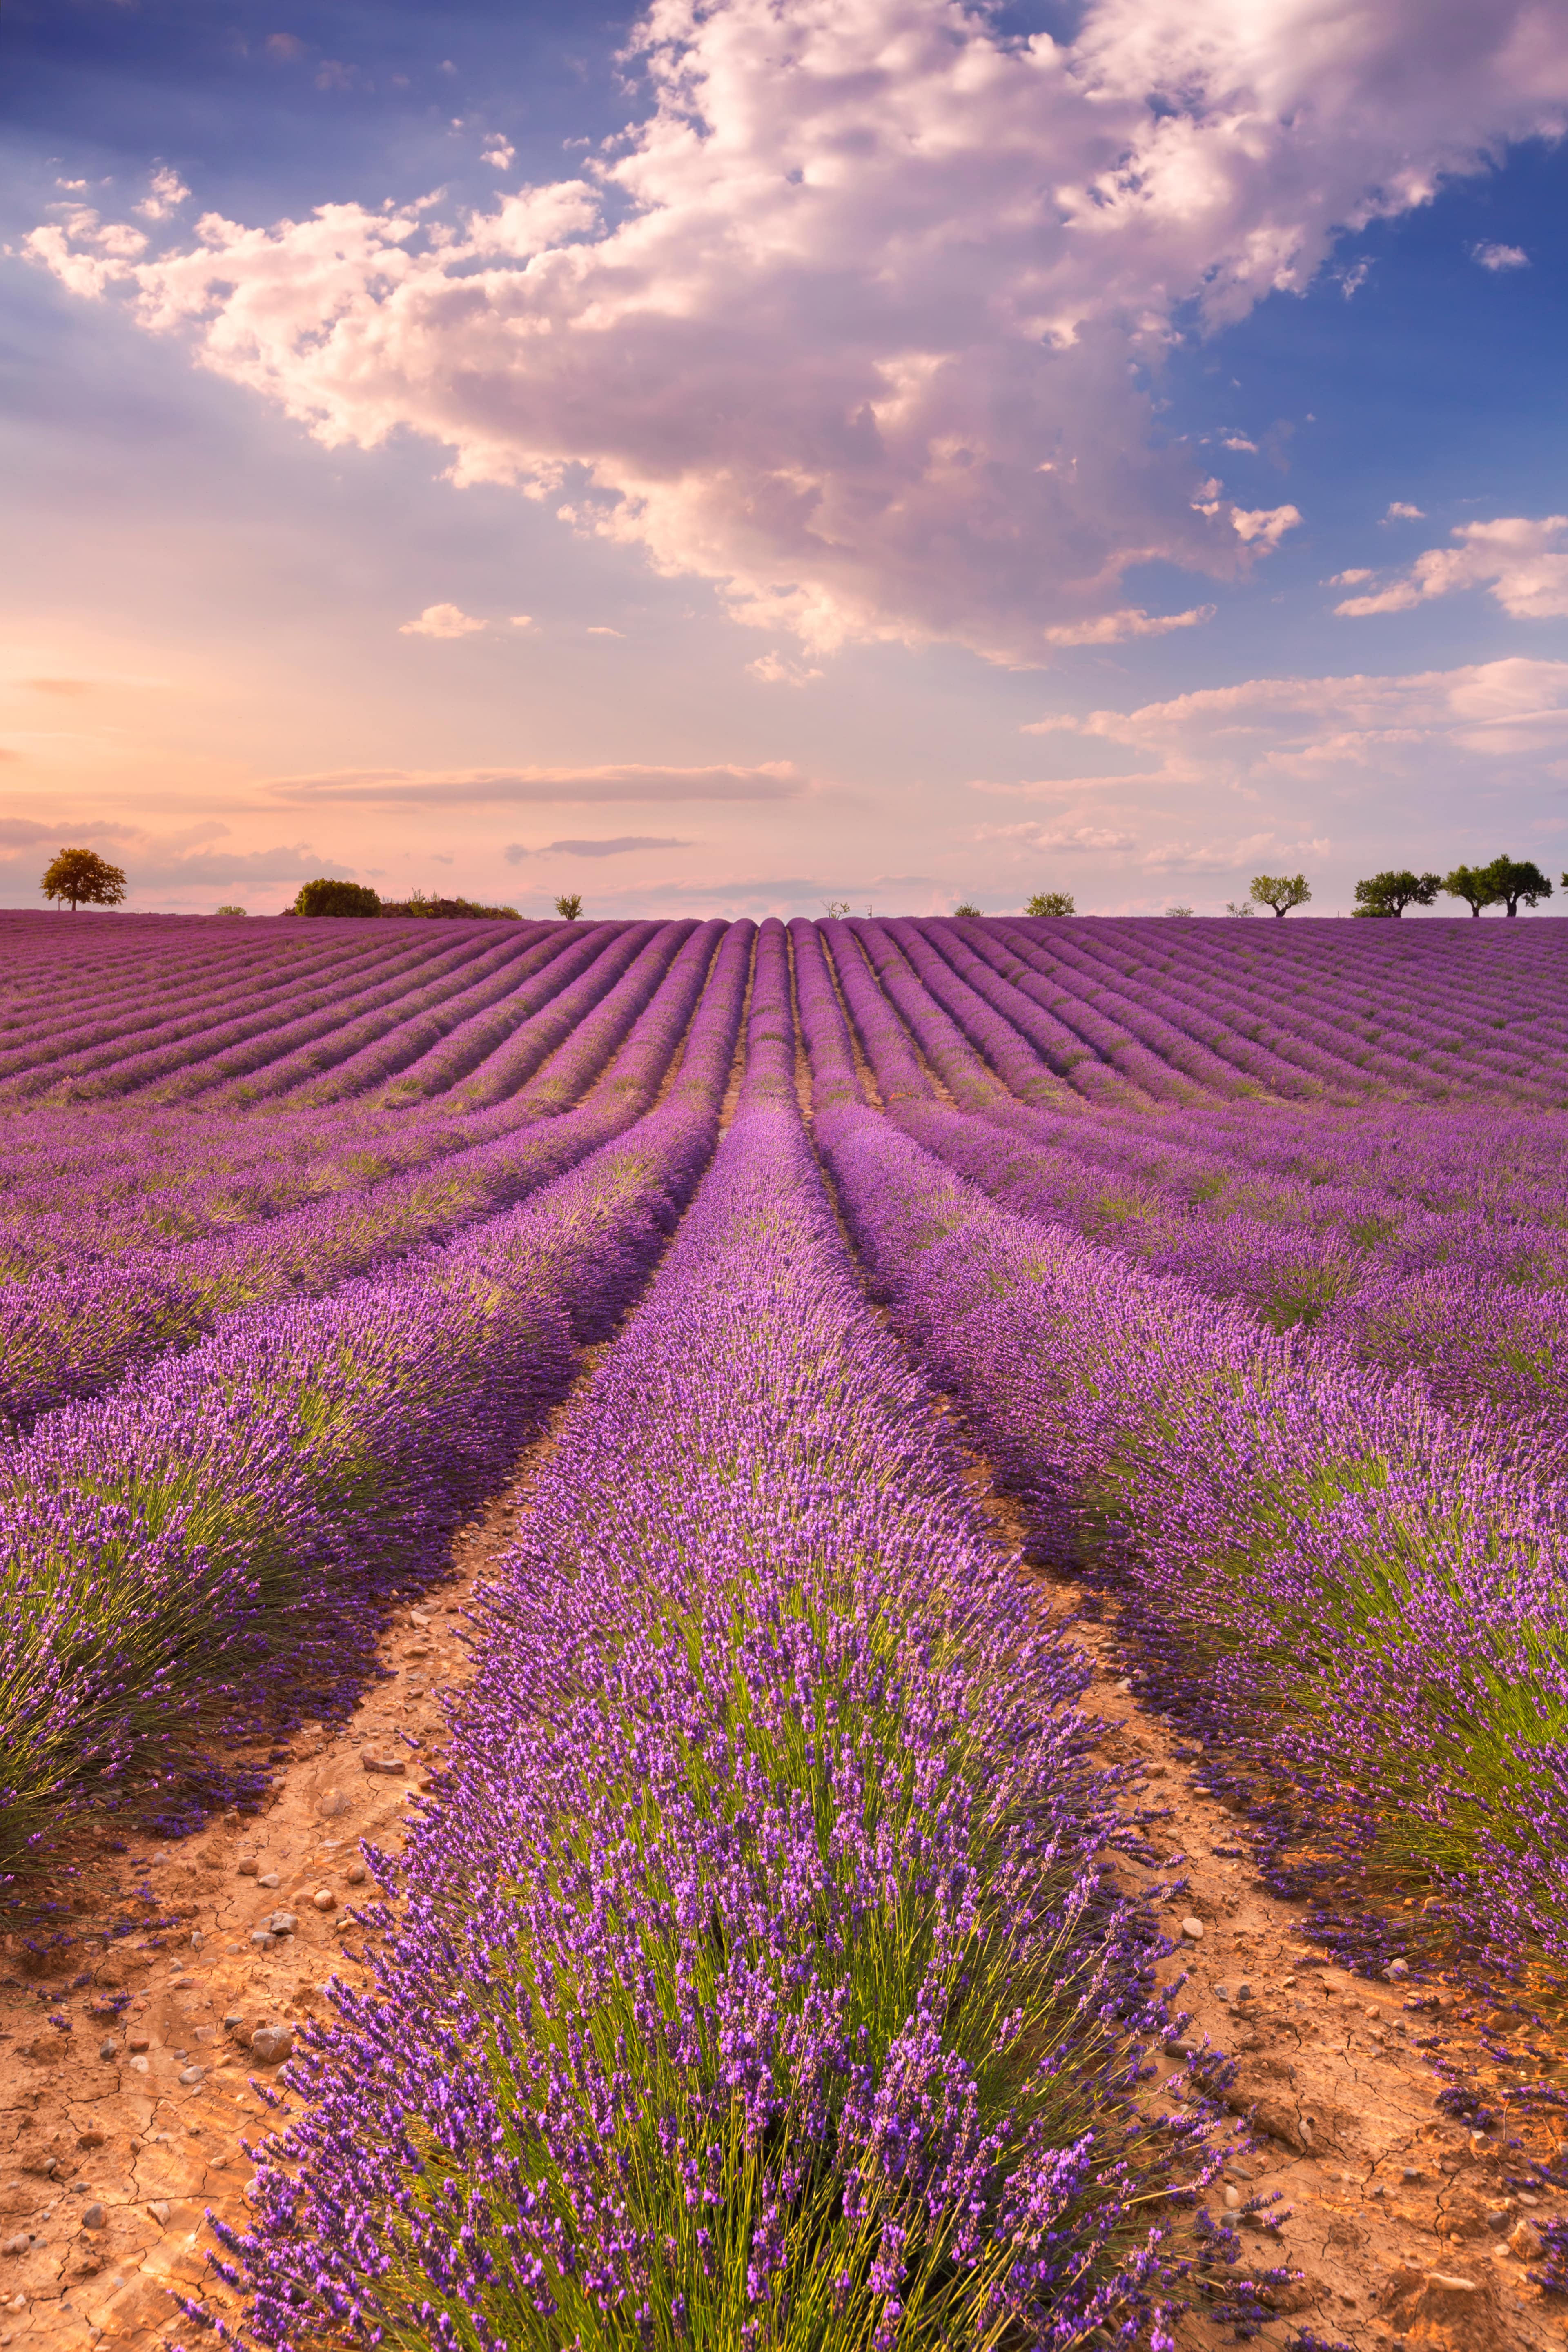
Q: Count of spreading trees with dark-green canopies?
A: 3